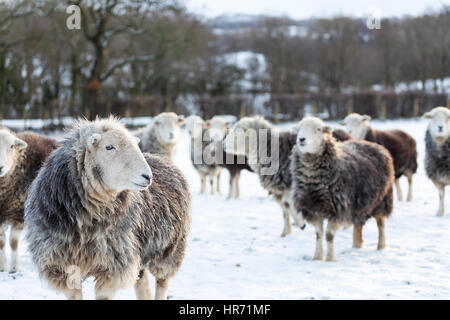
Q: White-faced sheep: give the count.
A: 9